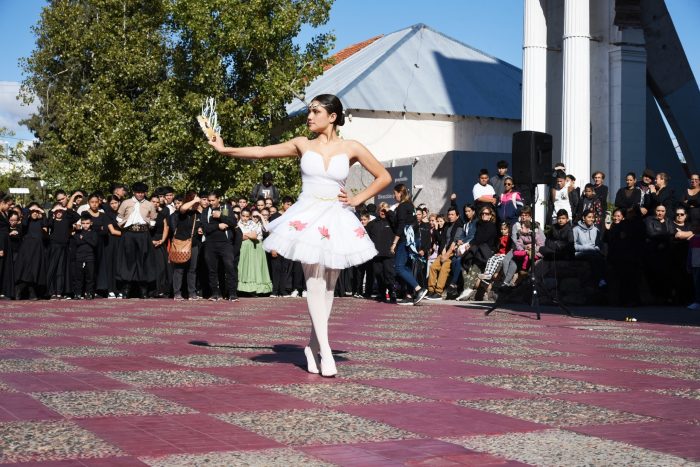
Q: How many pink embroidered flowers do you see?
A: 3